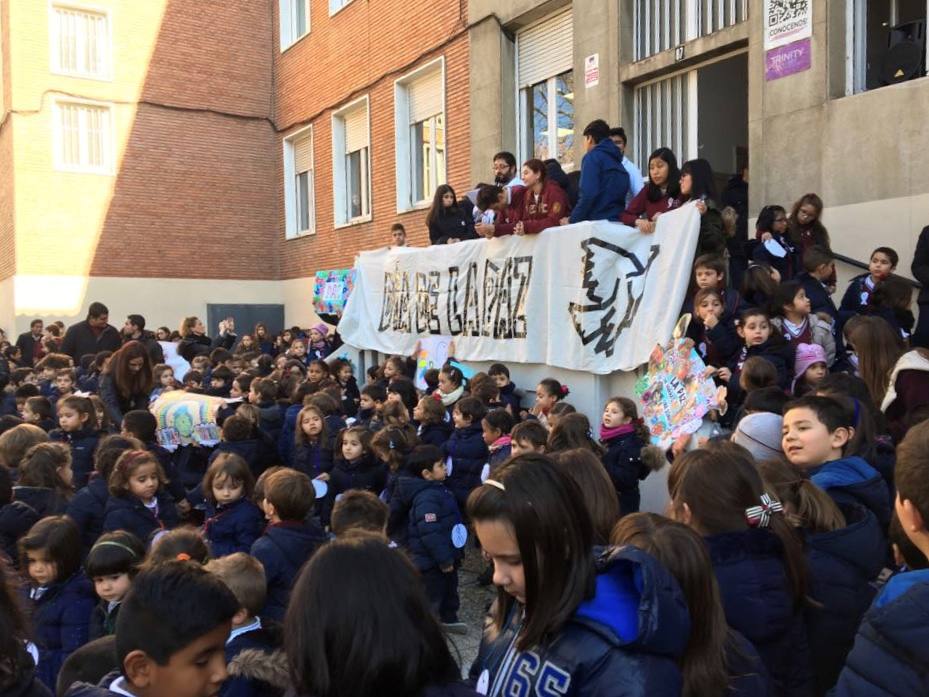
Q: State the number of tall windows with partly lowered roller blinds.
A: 4